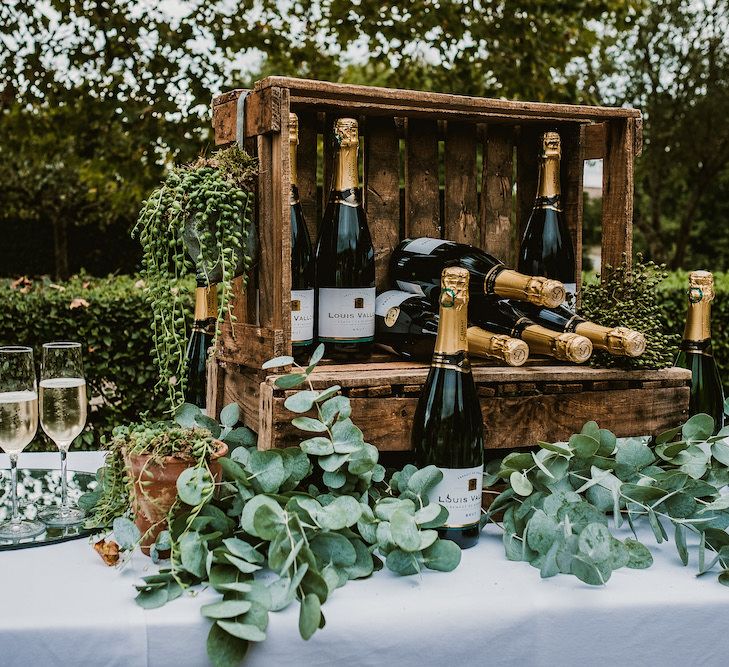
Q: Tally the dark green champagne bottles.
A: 10